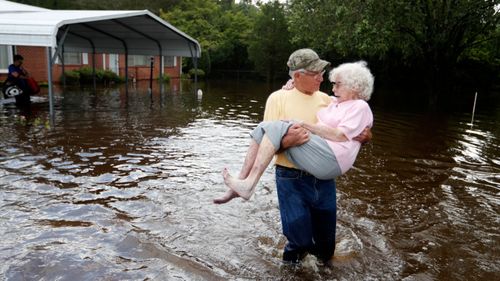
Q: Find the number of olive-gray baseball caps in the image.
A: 1